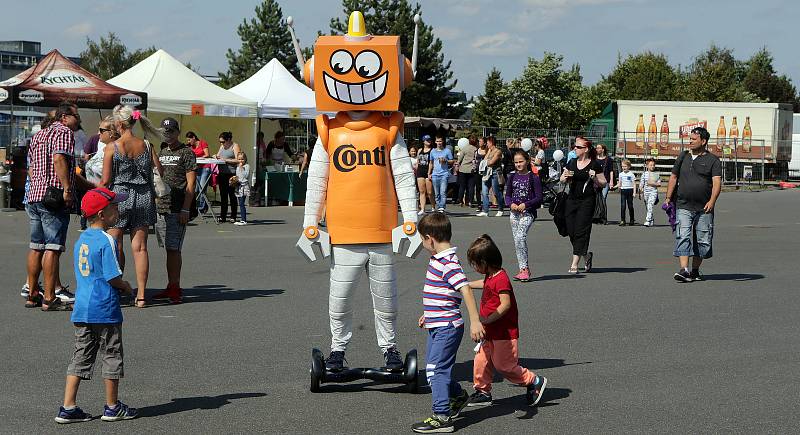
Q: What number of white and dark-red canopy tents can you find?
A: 3